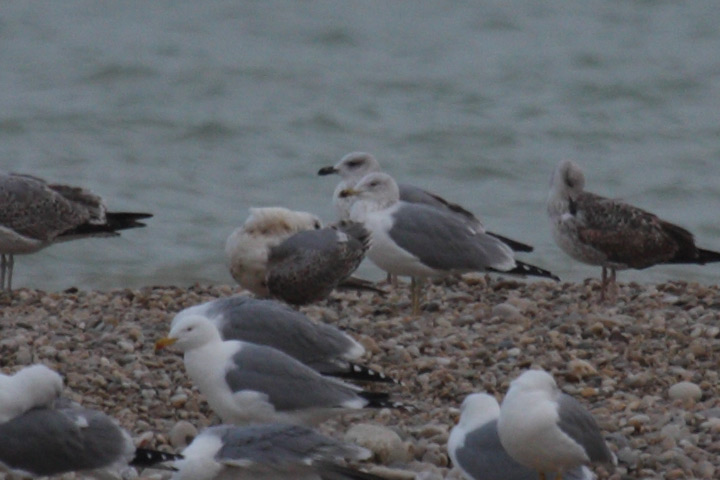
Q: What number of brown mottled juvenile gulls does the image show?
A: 3